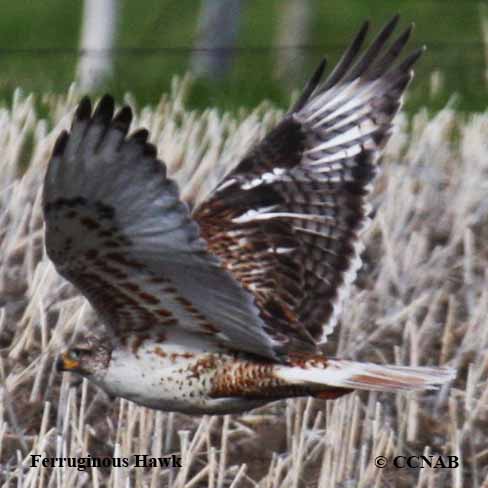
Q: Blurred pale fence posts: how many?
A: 3